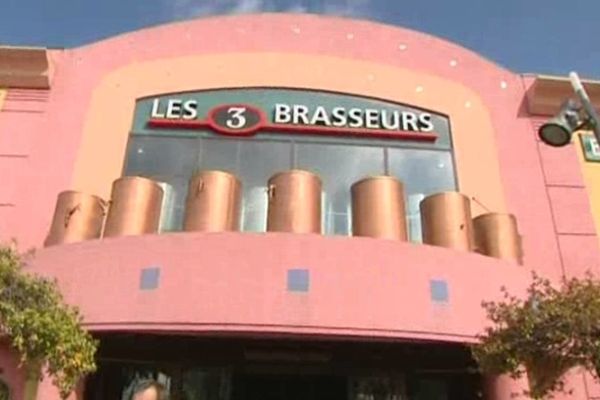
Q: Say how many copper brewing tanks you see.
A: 7